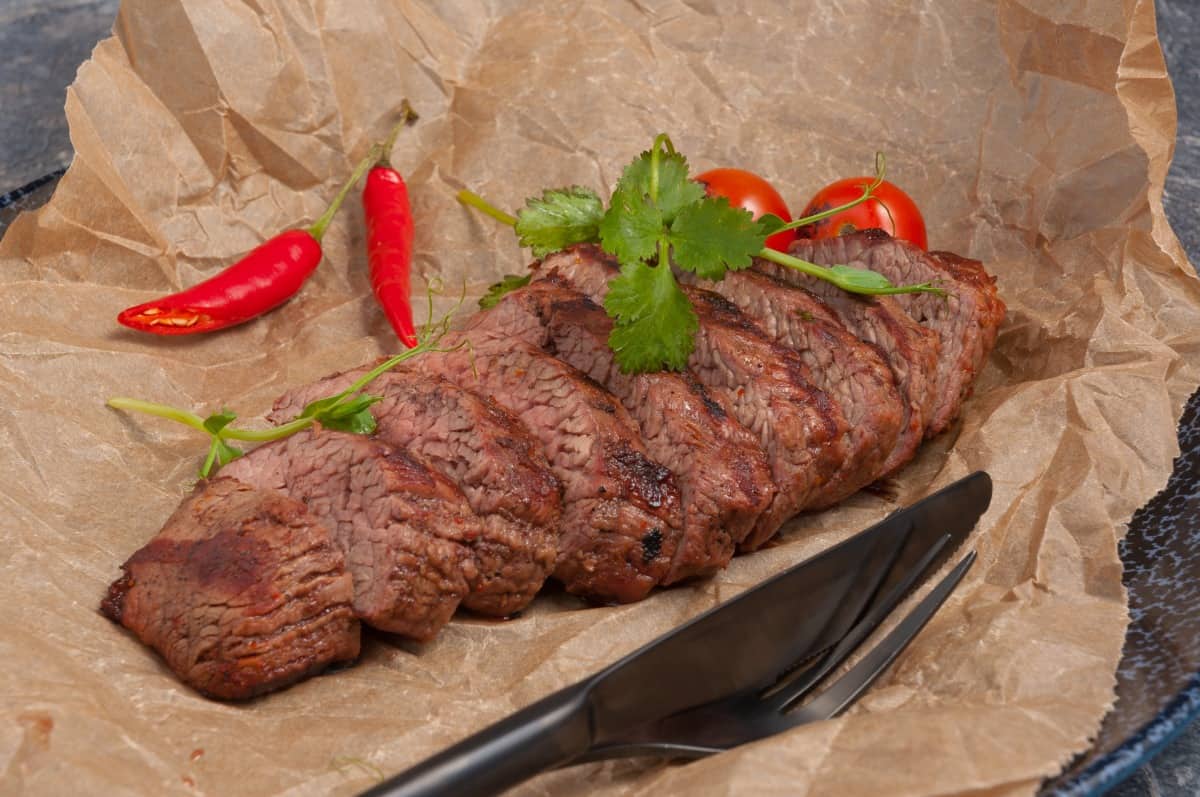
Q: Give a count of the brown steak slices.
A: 9